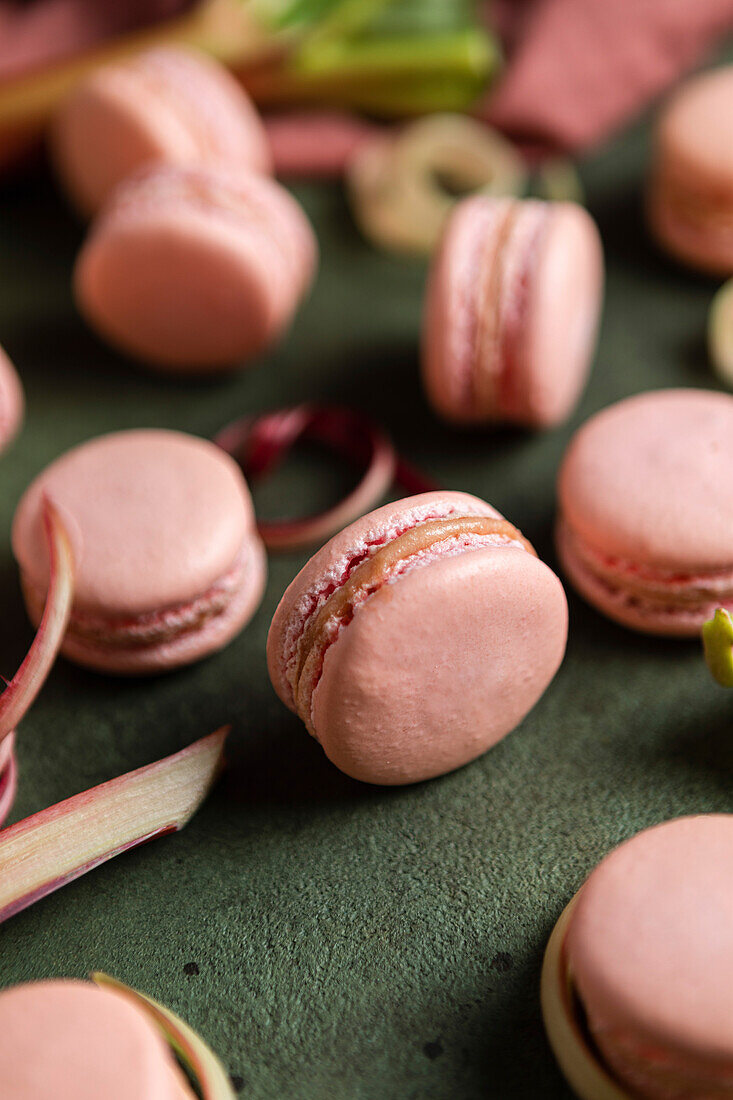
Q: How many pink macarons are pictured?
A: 10